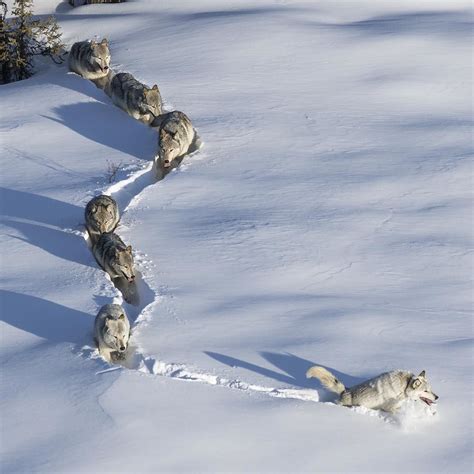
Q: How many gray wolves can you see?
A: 7